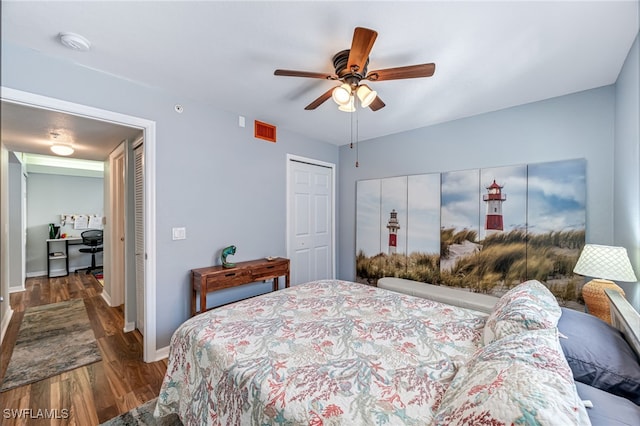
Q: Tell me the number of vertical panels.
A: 6